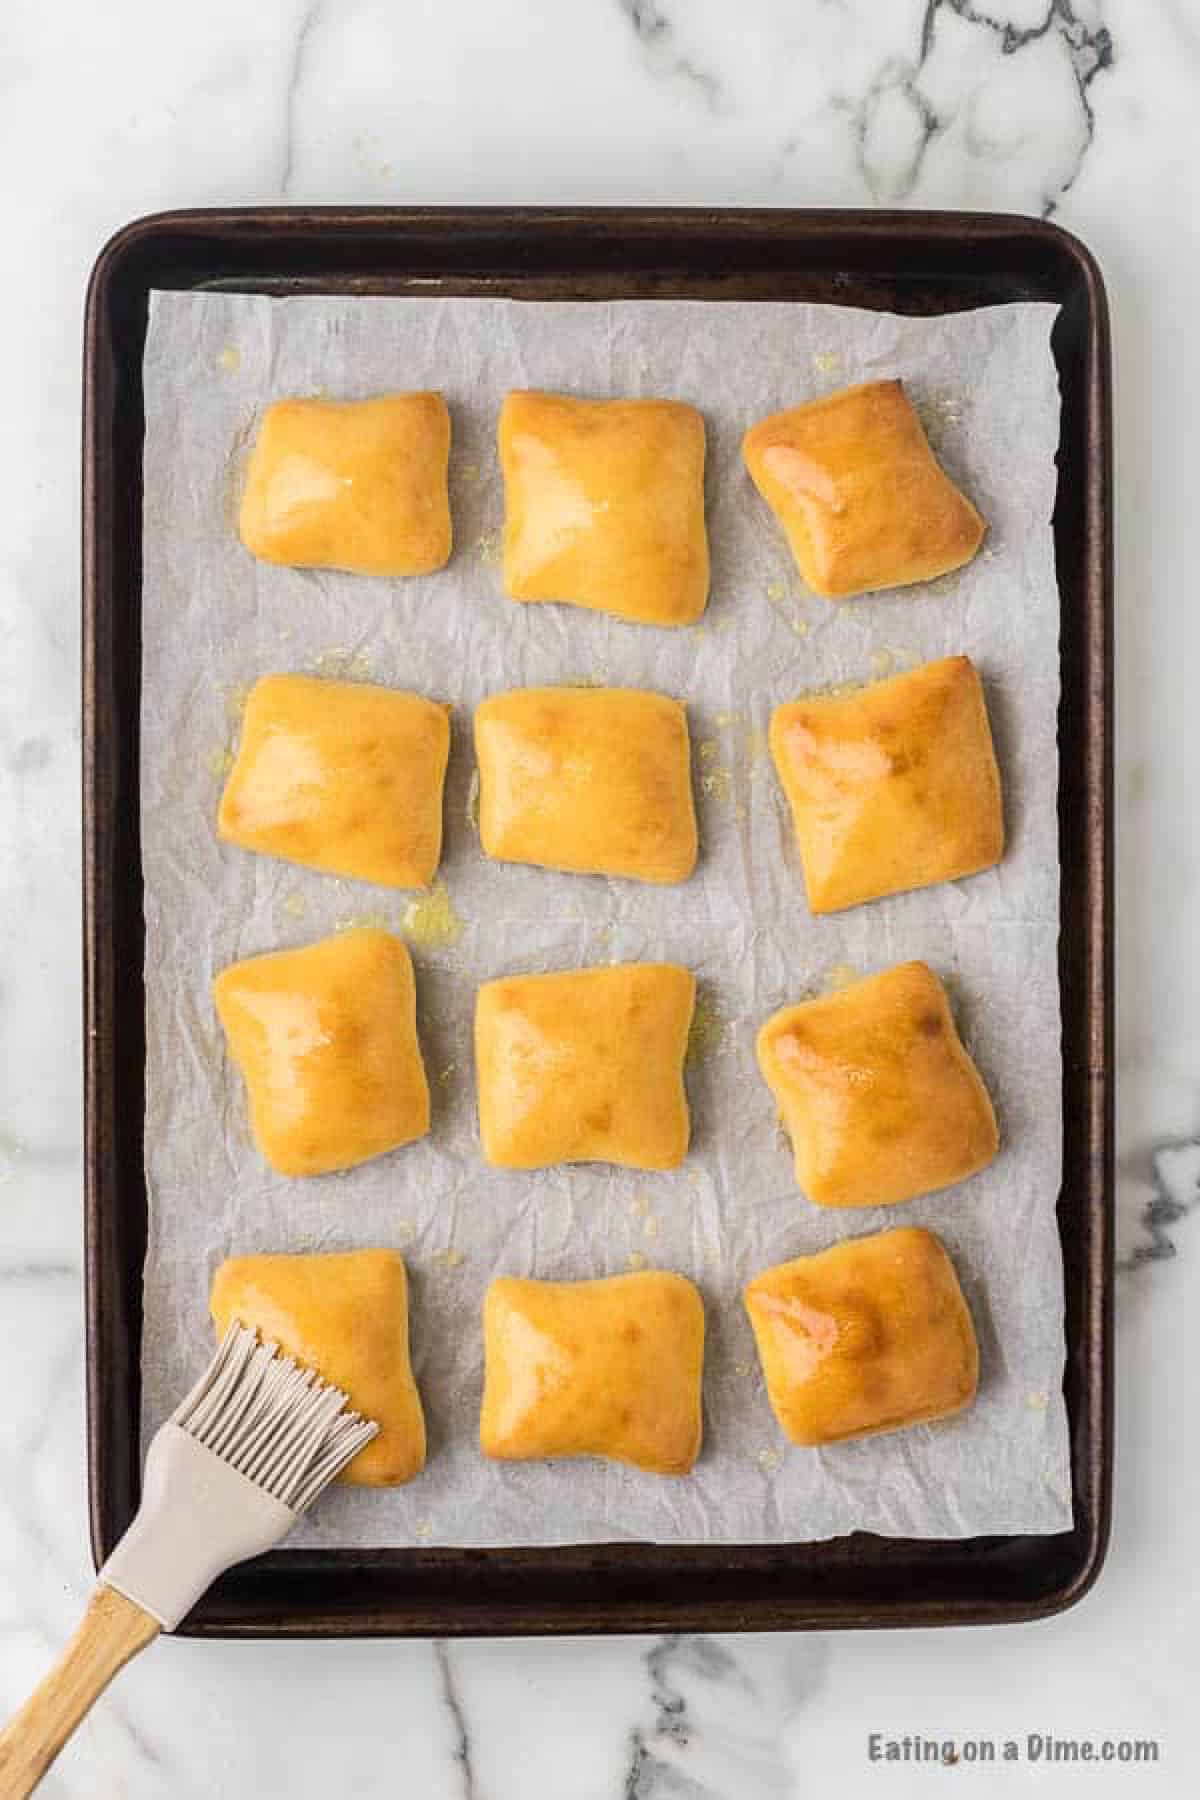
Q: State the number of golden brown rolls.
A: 12